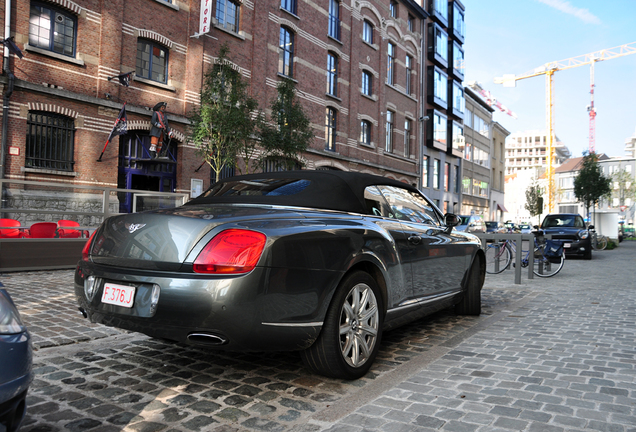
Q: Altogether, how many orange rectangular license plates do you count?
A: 0